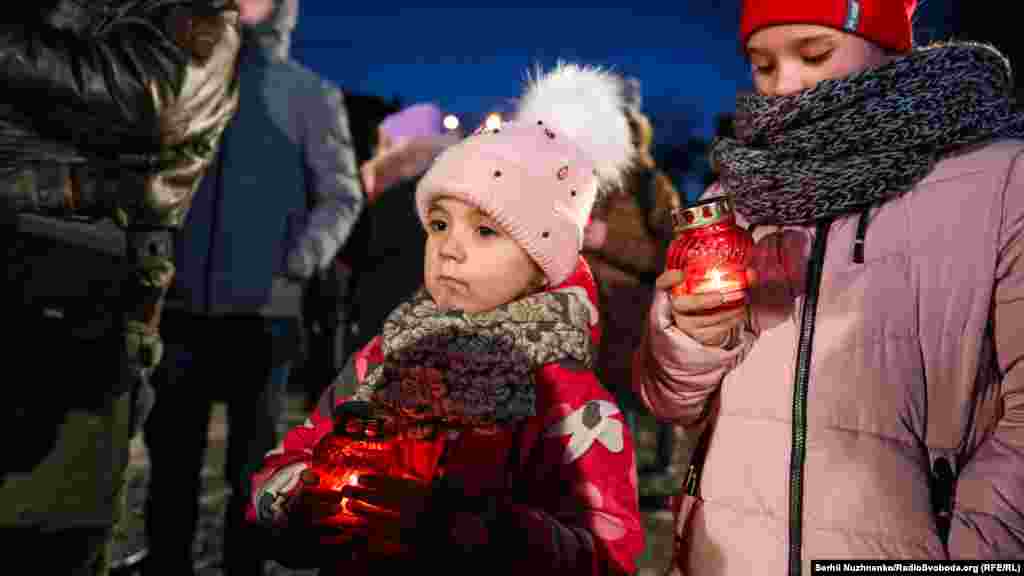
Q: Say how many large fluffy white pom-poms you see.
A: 1